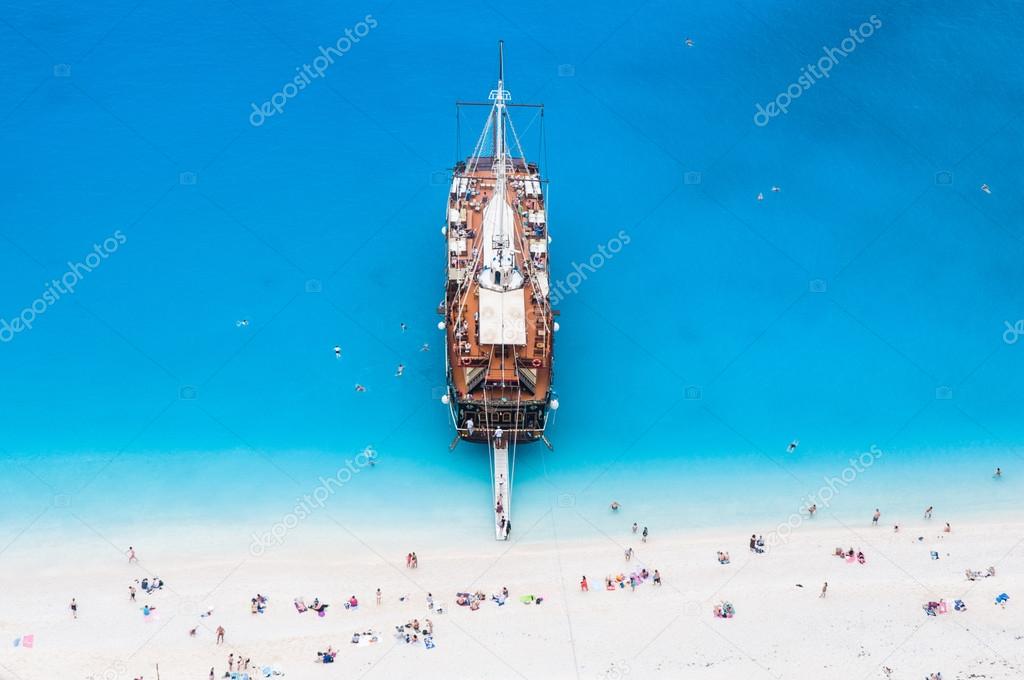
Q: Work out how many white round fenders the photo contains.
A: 6